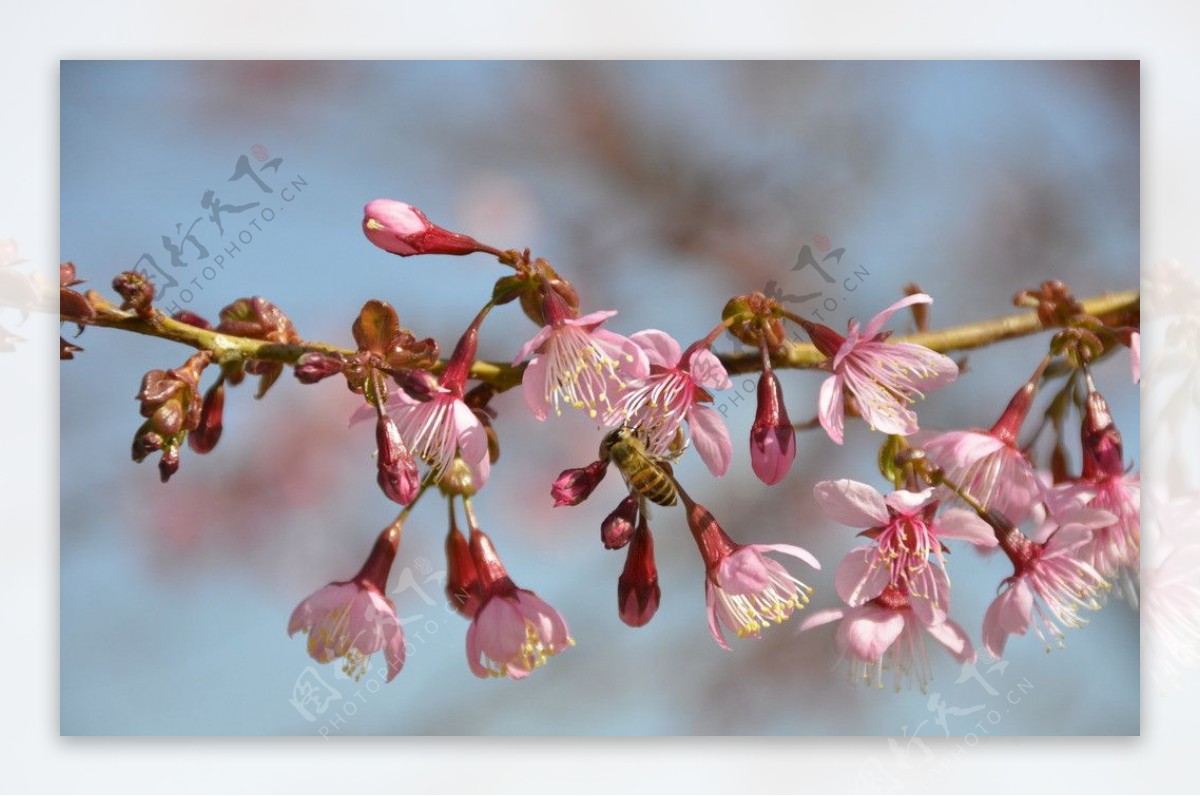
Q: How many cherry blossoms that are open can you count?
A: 12